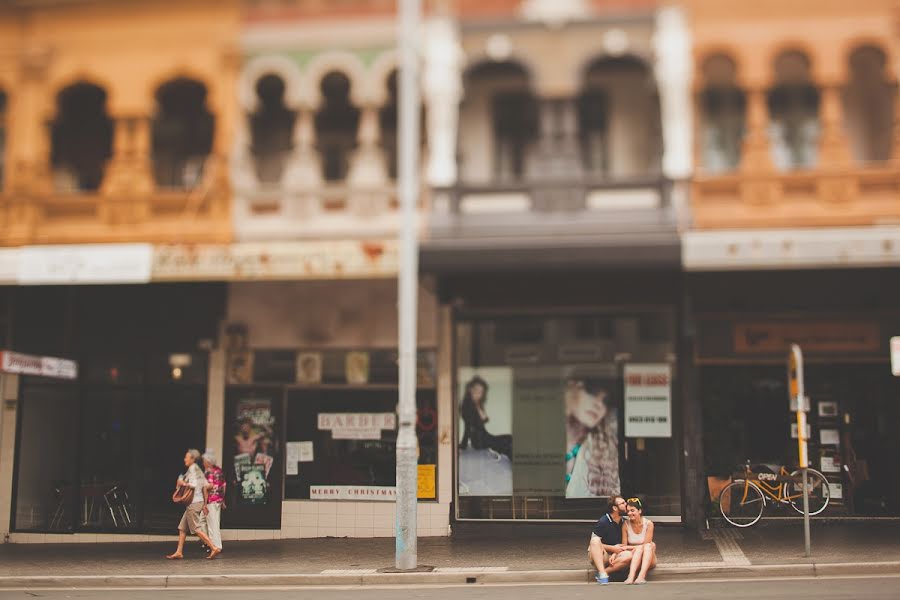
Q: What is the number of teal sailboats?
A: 0